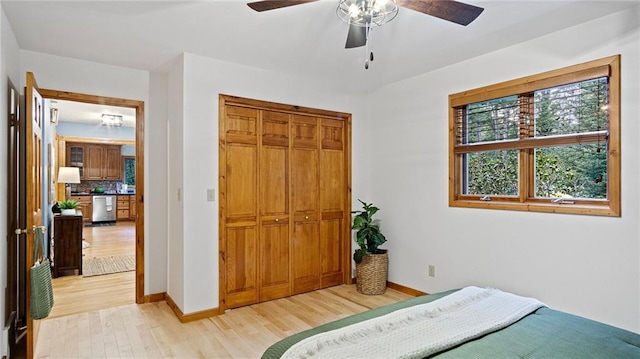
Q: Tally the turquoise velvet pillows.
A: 0